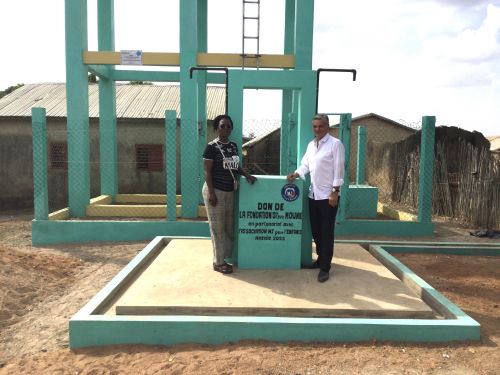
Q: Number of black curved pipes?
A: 2